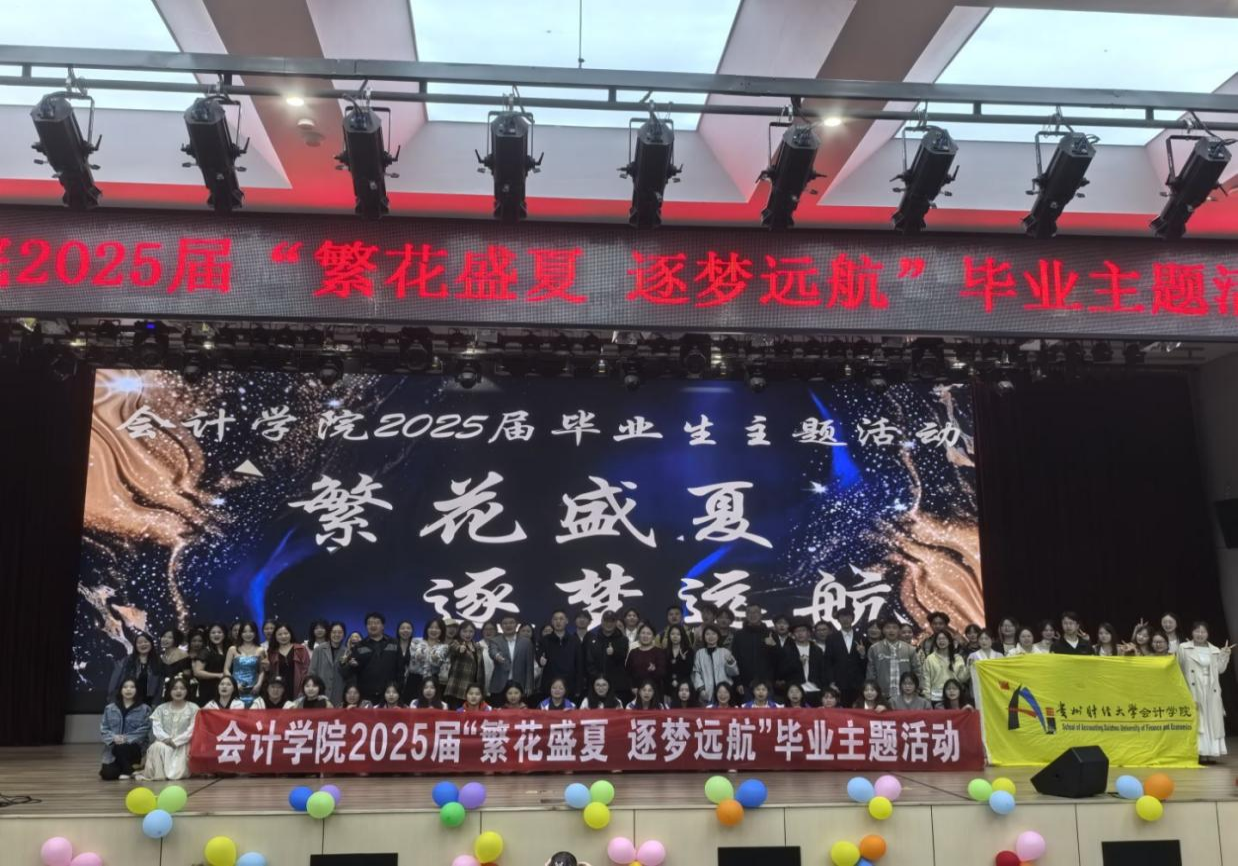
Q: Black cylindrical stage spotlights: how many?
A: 9